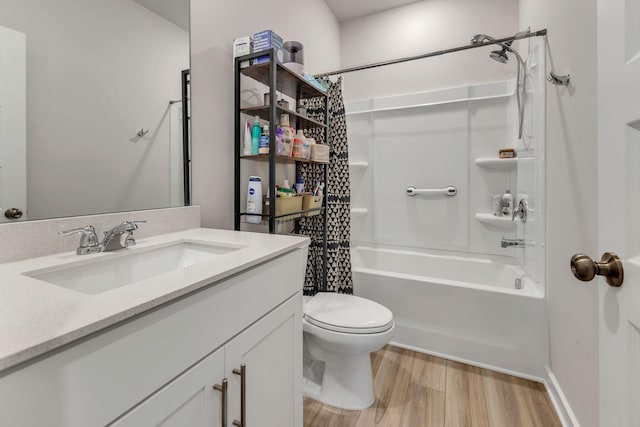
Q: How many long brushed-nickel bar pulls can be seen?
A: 2